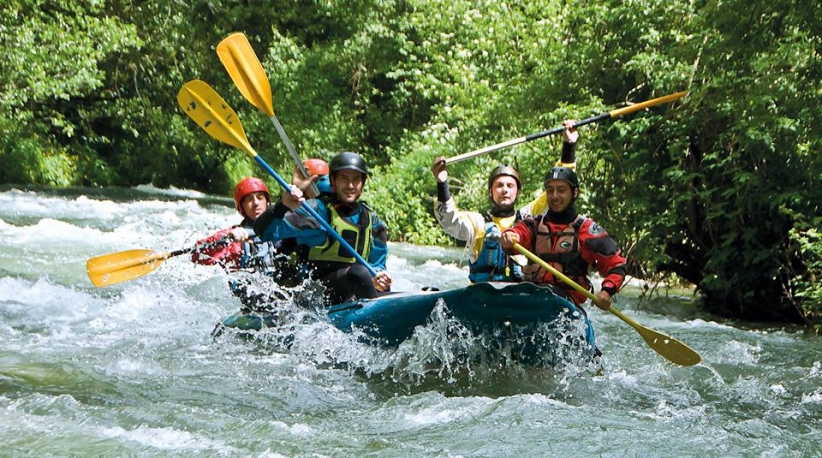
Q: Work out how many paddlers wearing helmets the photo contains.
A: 5